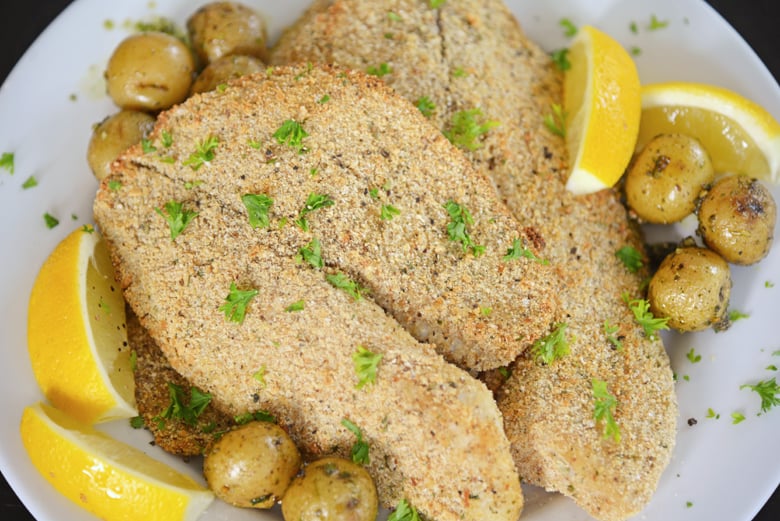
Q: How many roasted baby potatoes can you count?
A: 9